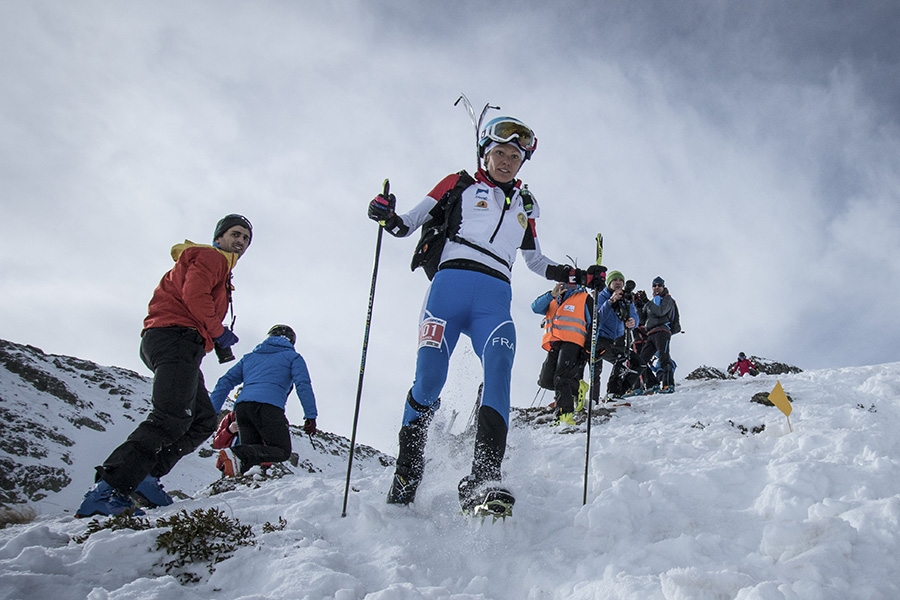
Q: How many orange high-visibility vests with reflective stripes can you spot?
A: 1